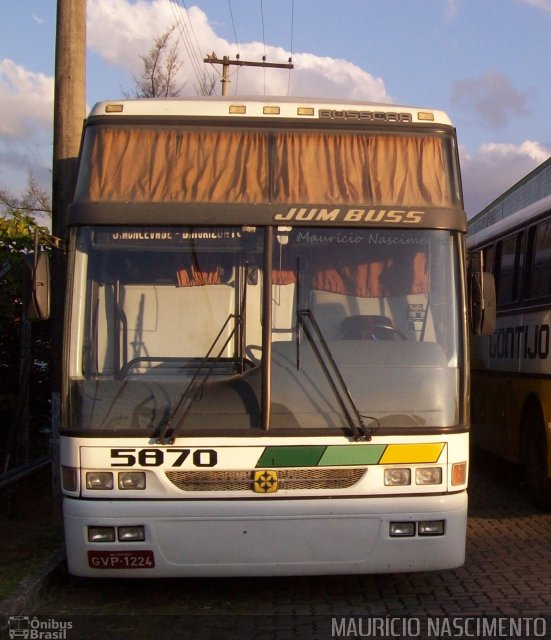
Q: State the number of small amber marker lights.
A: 5